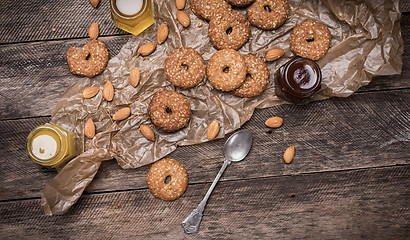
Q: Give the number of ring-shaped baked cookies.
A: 11